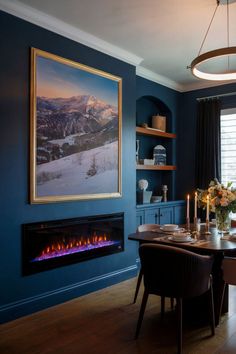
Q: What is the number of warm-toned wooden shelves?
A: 2